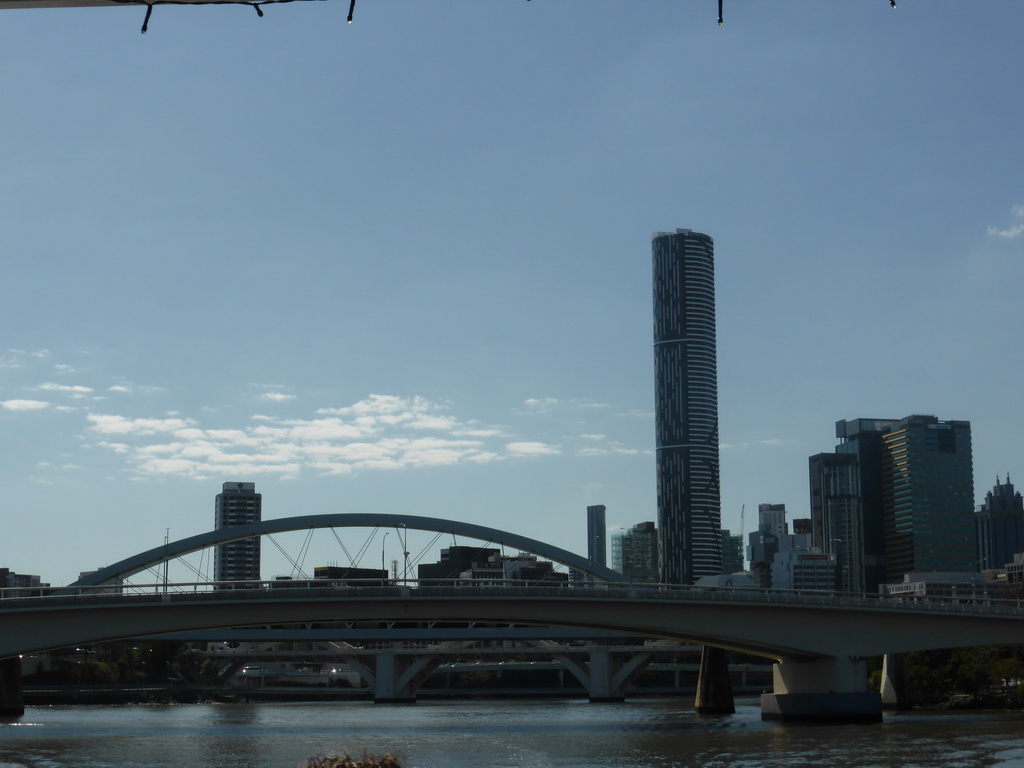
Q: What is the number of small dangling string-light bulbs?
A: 5